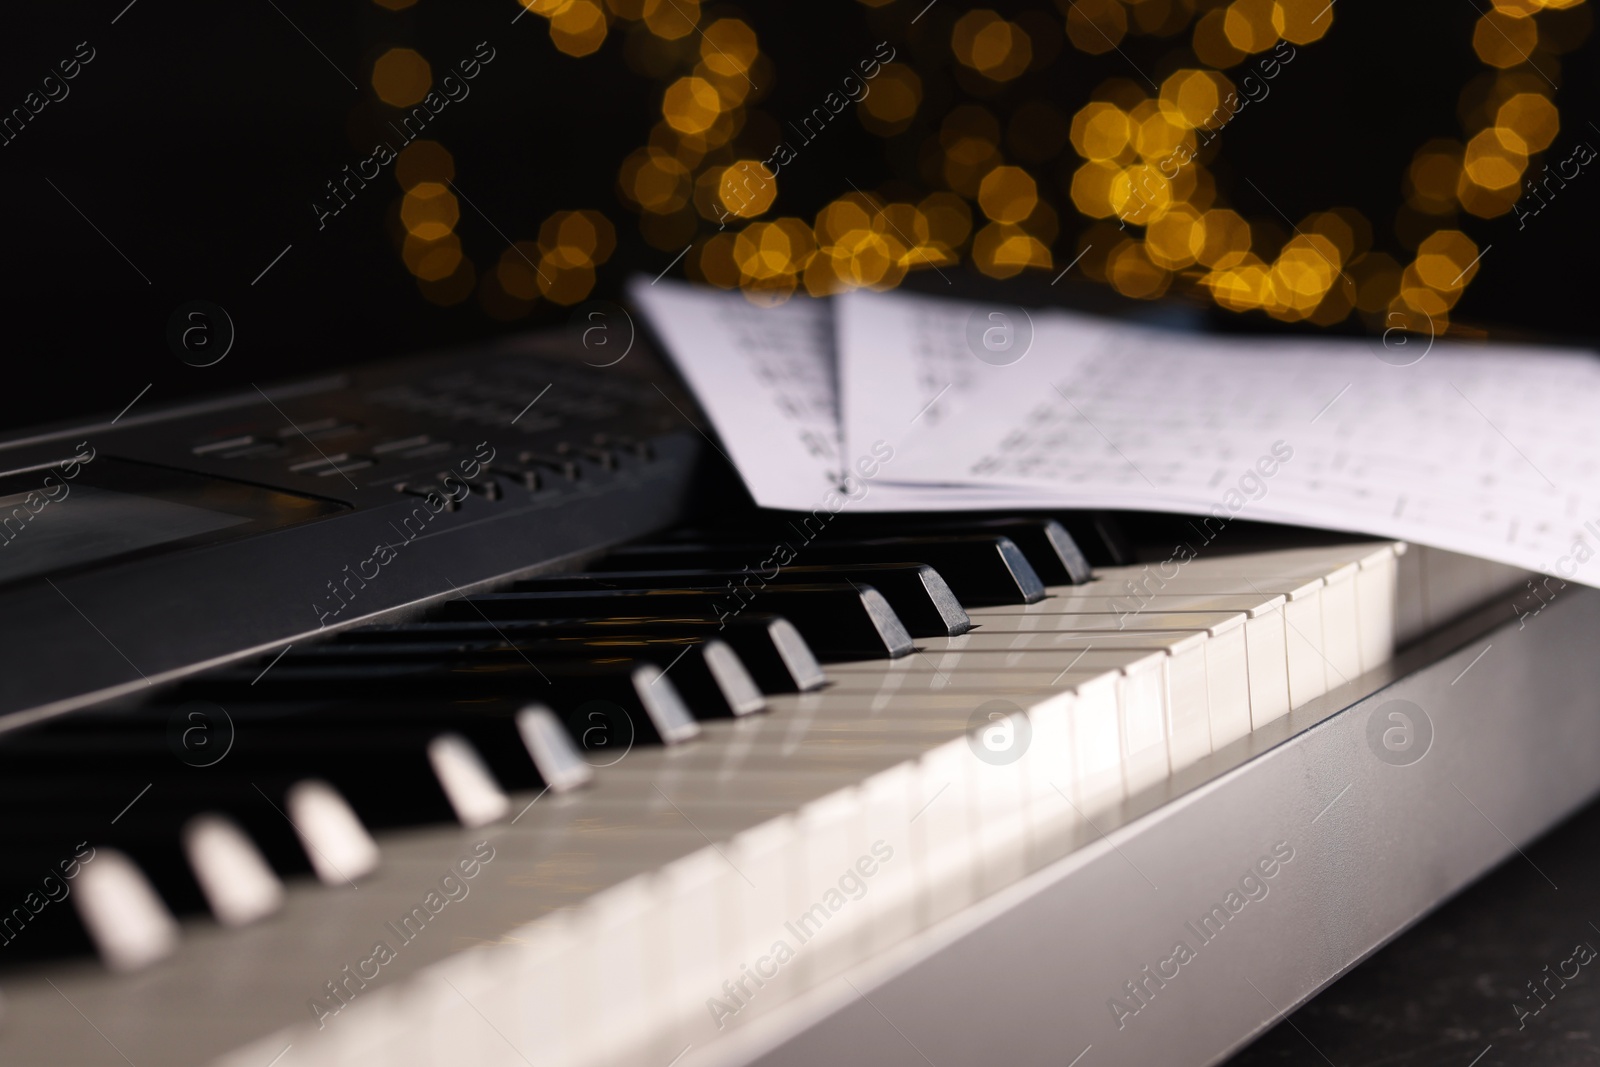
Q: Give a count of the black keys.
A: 13